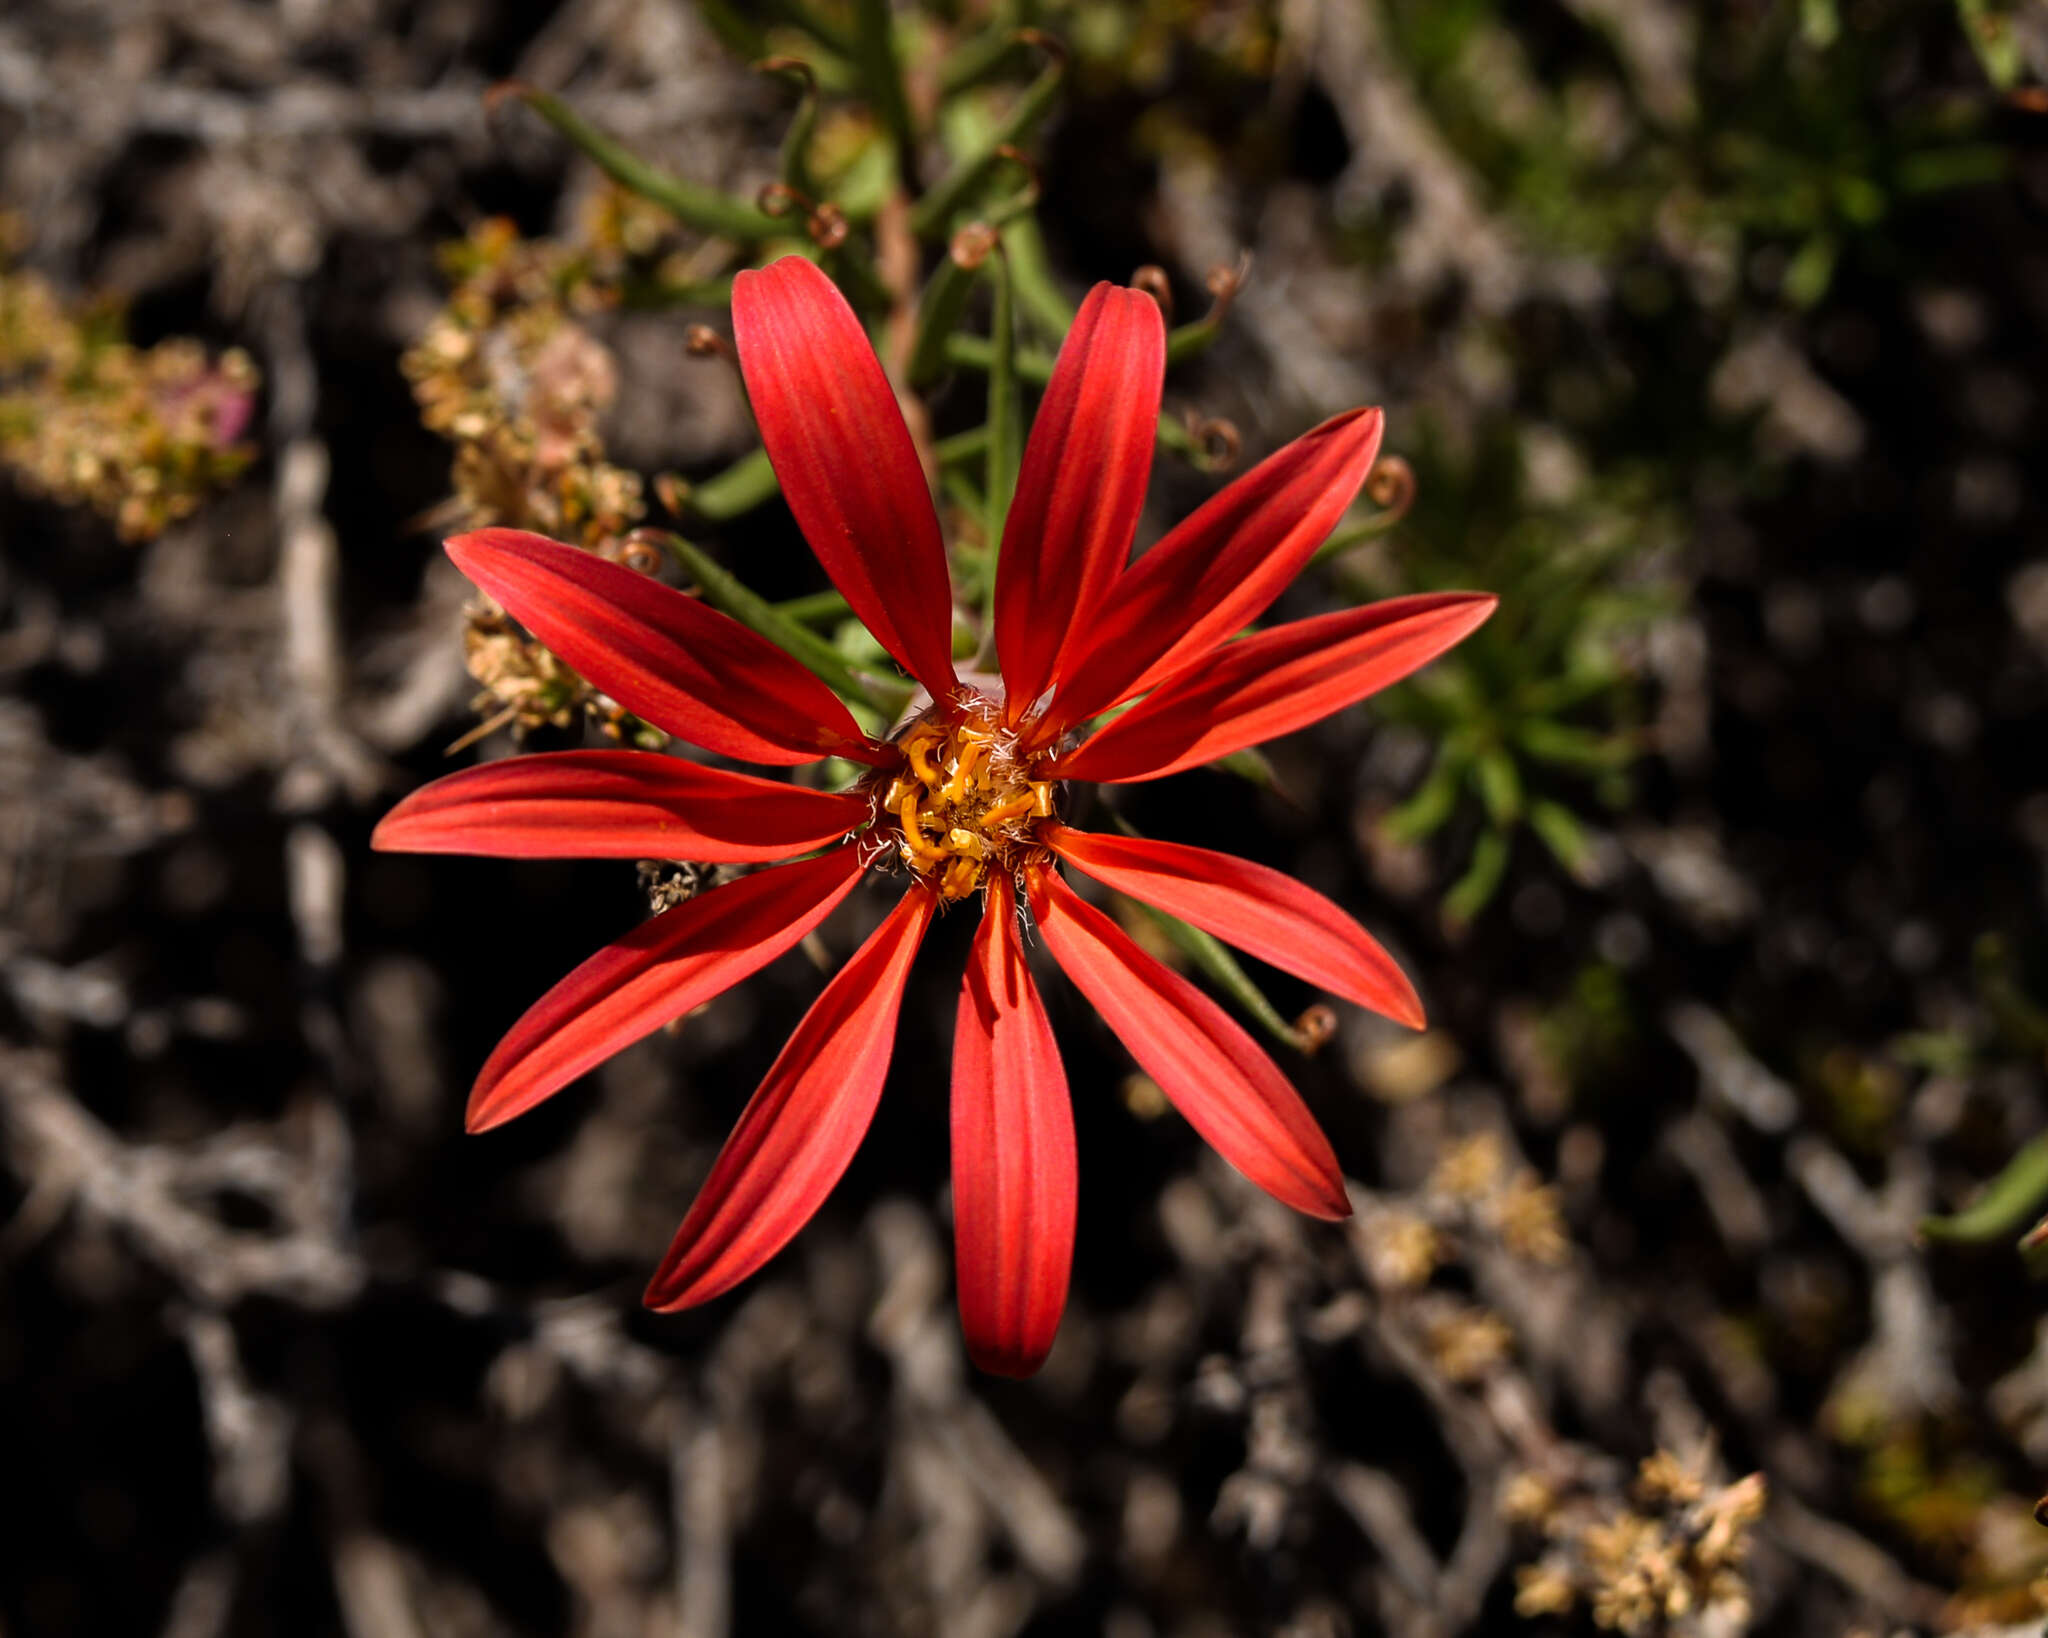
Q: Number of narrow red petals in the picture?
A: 11